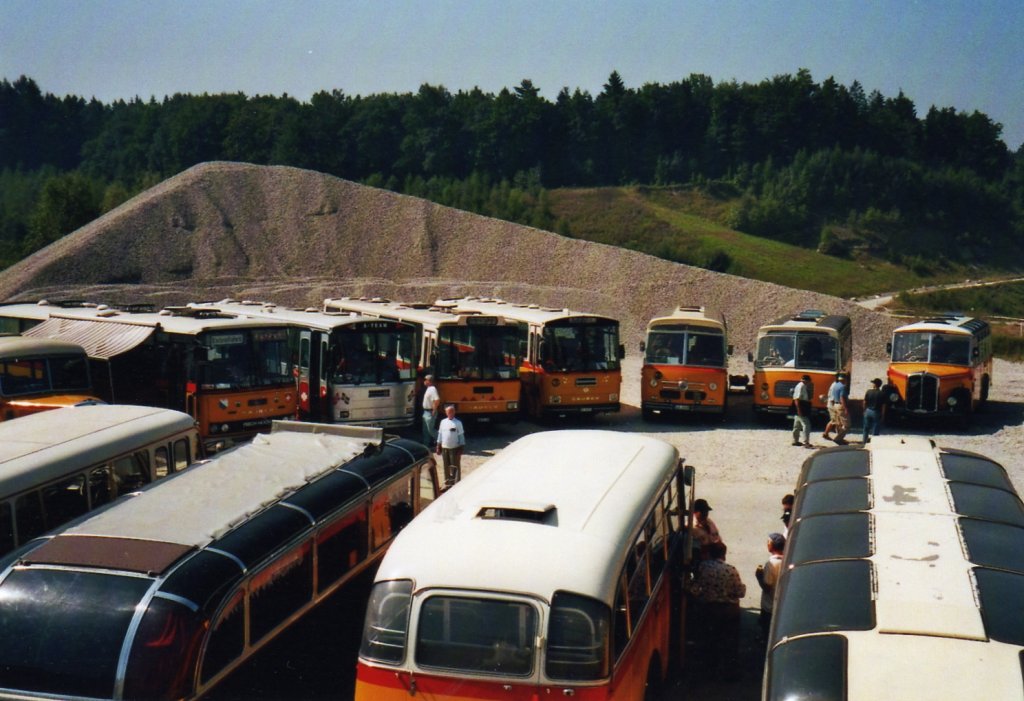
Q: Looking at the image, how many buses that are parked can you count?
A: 12